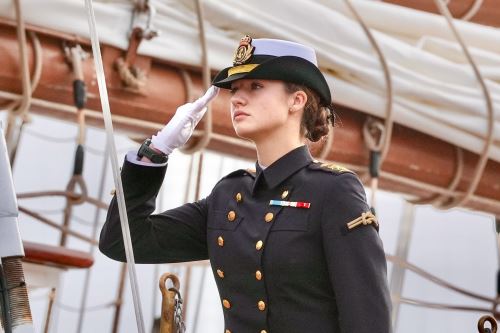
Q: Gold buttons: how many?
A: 12